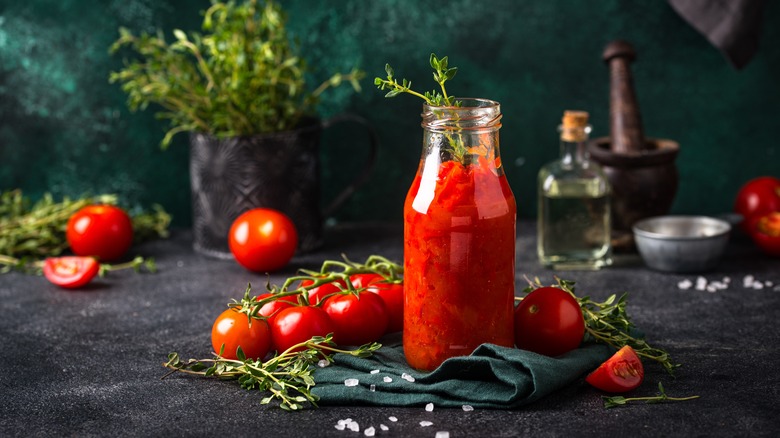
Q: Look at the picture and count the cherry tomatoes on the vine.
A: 7